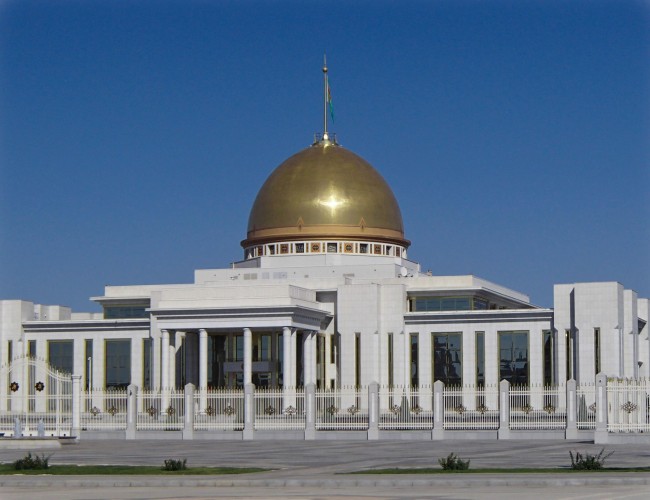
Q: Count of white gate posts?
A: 10